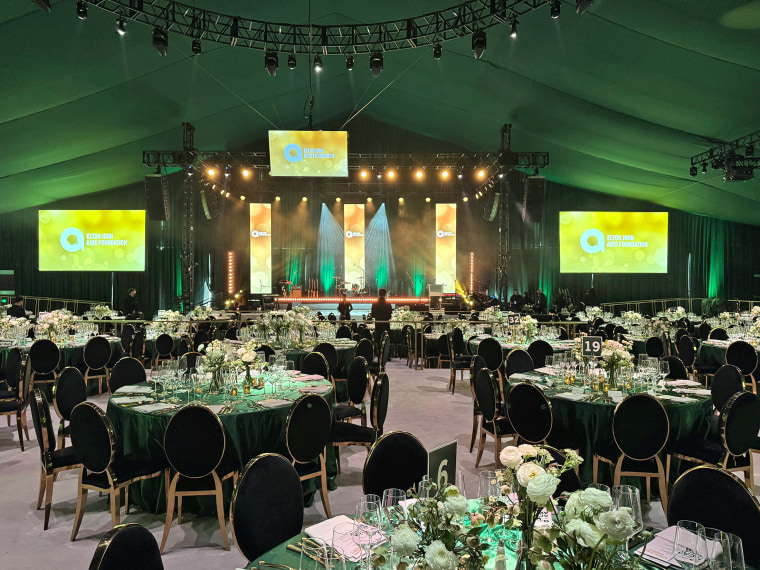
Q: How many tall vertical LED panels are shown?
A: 3